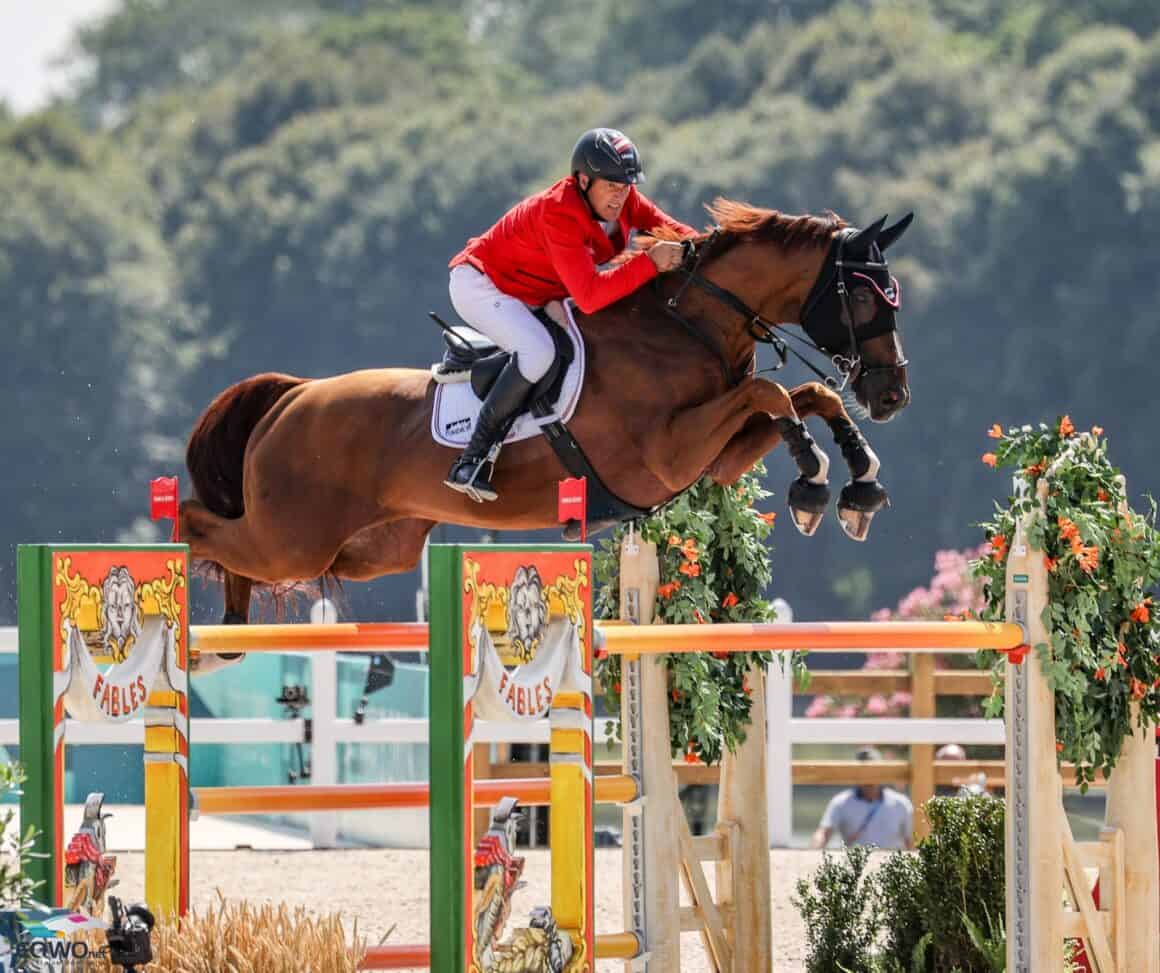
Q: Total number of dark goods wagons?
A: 0